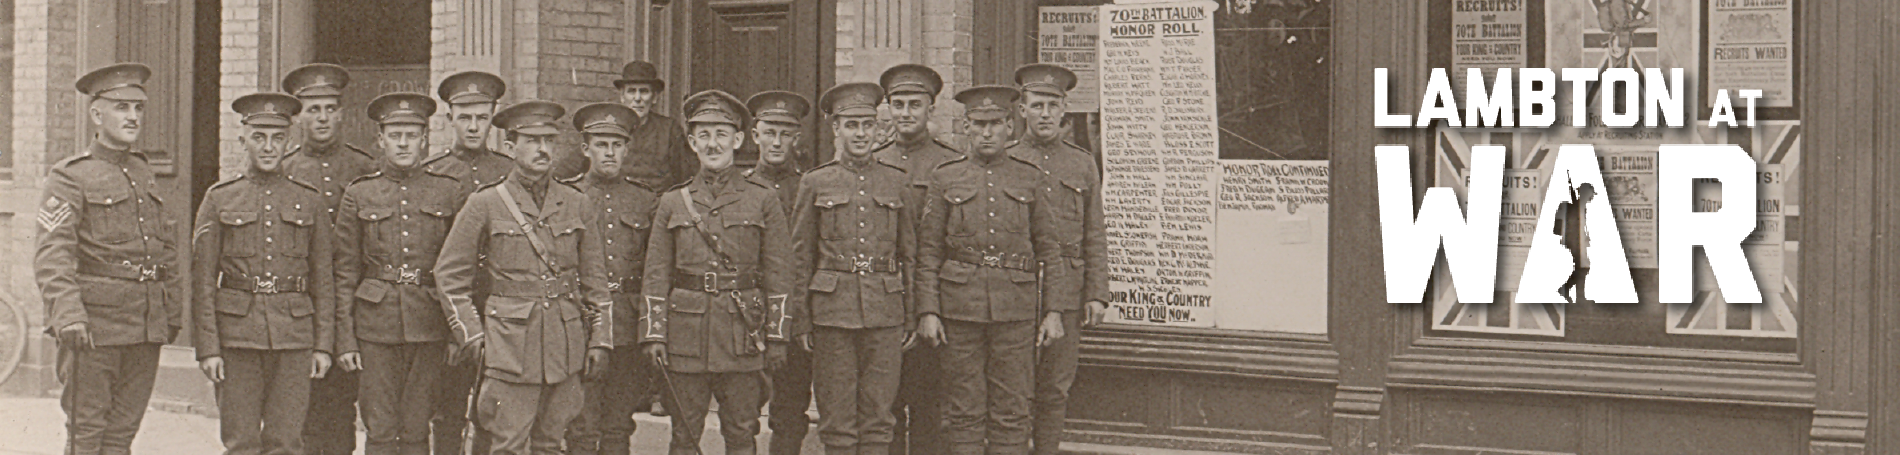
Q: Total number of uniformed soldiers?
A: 13